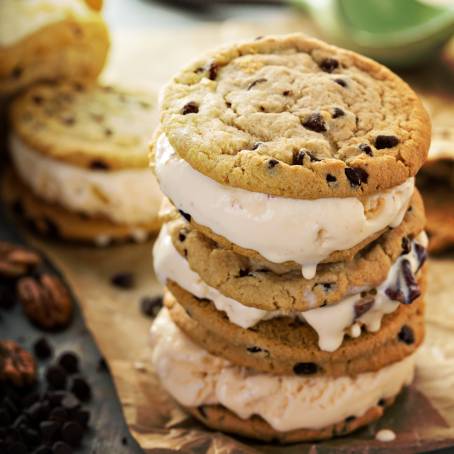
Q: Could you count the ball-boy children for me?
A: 0